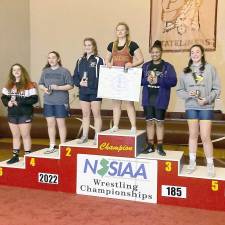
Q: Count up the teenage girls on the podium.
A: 6